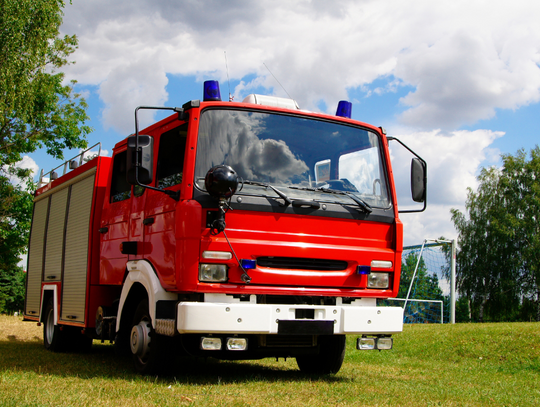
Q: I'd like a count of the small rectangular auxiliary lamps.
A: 4